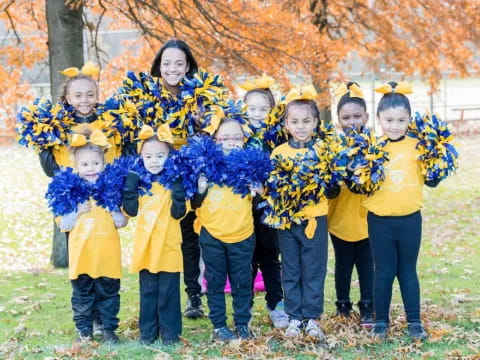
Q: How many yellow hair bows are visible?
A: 8